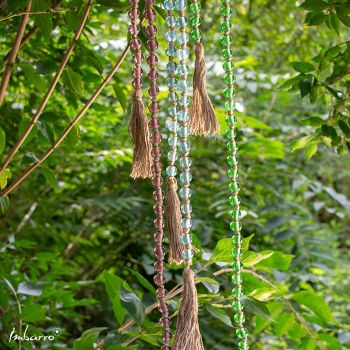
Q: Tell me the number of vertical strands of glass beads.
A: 6